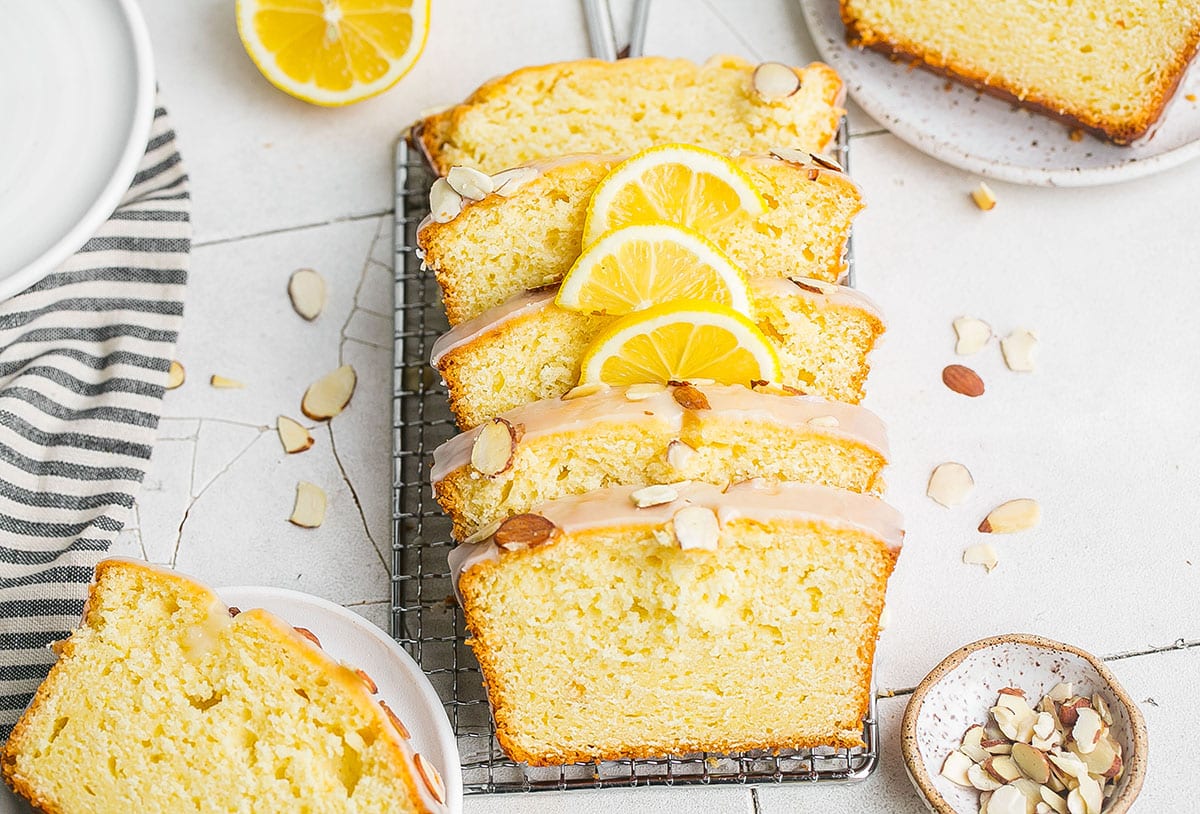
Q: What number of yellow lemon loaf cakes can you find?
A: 7